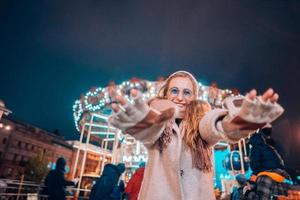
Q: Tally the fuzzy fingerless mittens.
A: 2